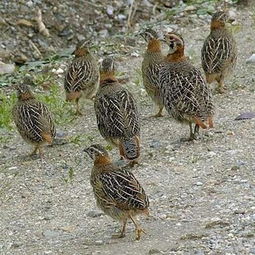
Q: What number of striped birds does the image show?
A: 7